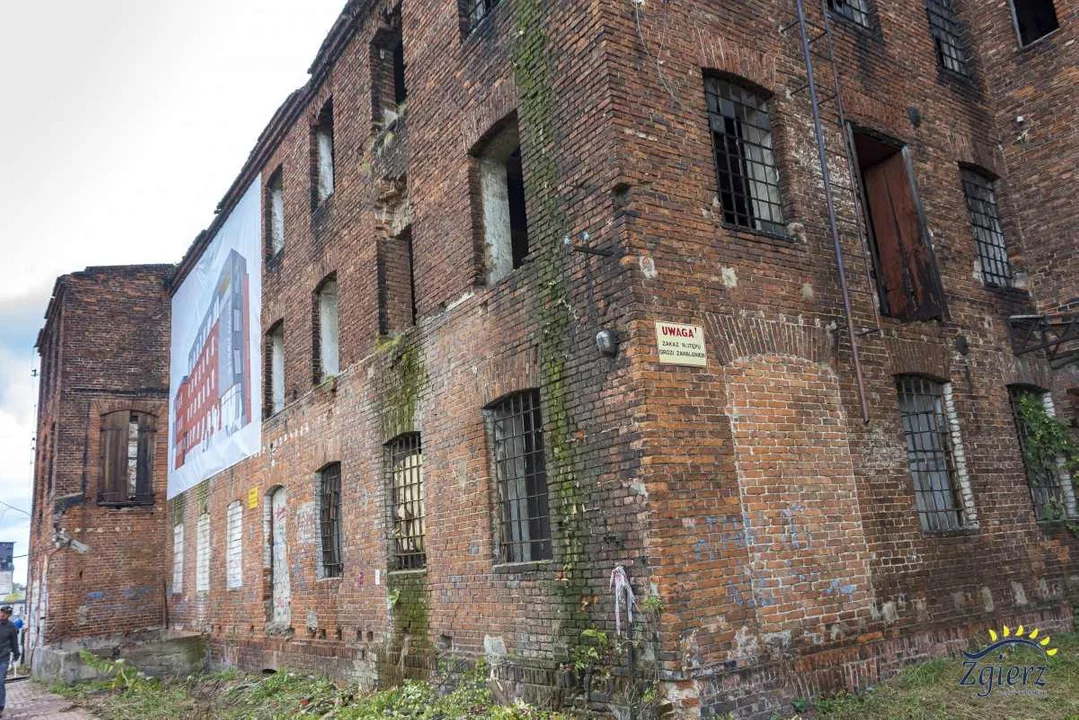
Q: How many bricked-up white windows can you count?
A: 3